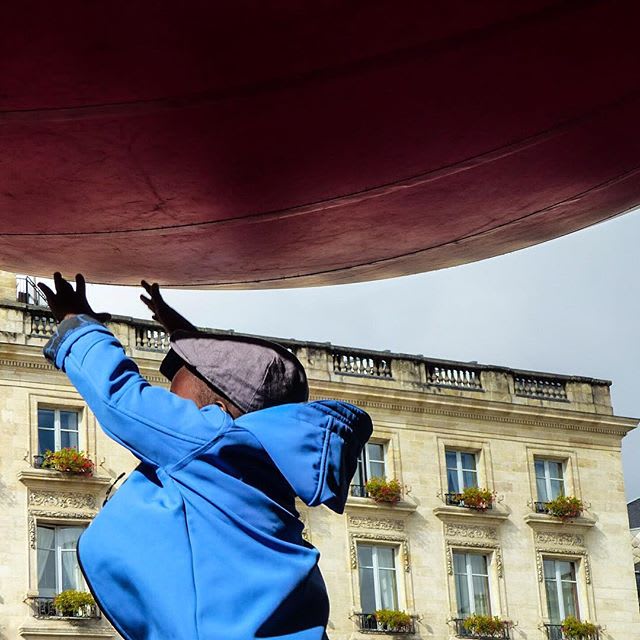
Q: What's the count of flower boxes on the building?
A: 8